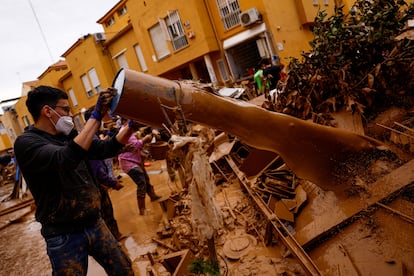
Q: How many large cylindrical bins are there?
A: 1